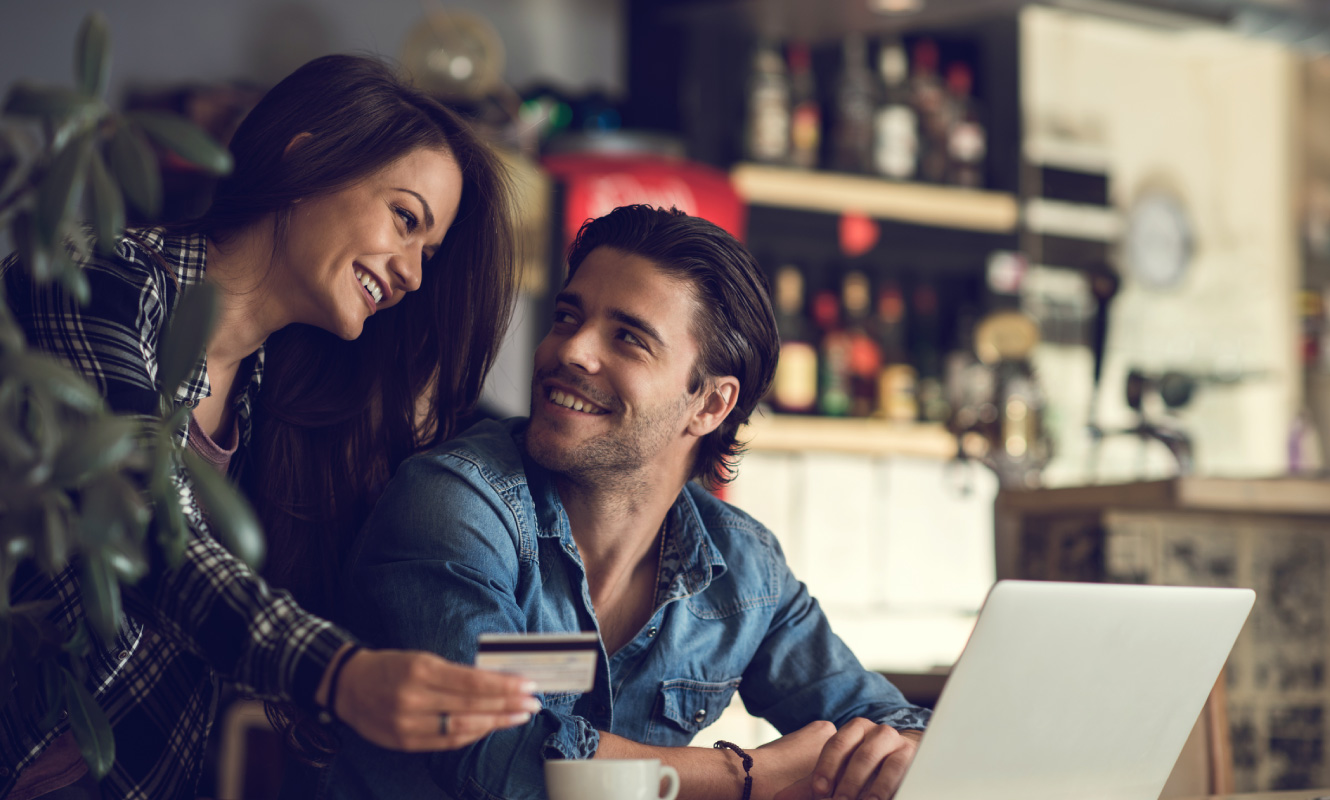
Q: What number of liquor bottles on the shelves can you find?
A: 11